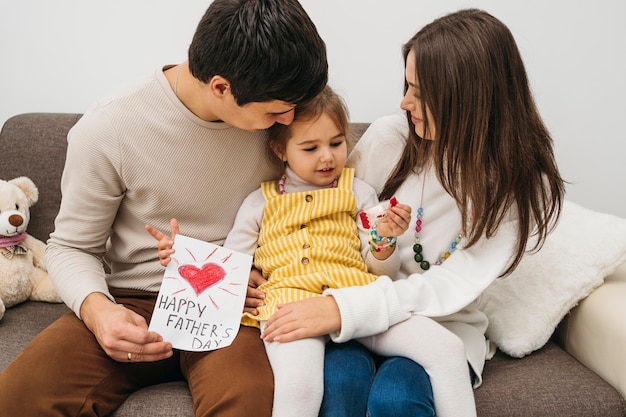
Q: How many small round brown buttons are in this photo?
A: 5